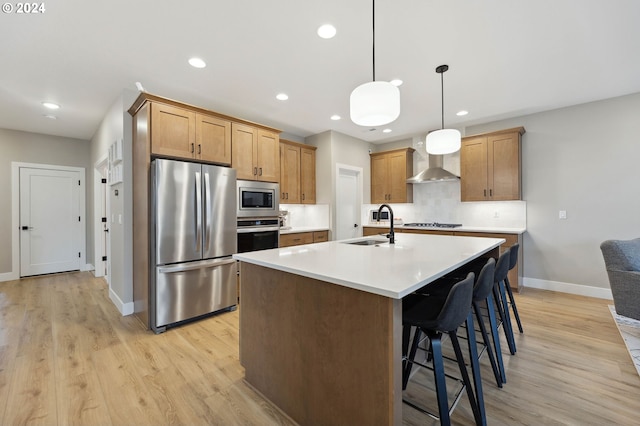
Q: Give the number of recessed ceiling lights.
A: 8